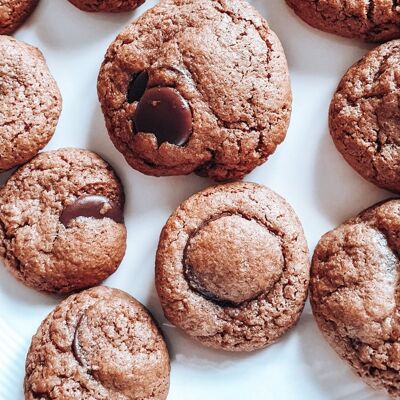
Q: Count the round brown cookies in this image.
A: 10